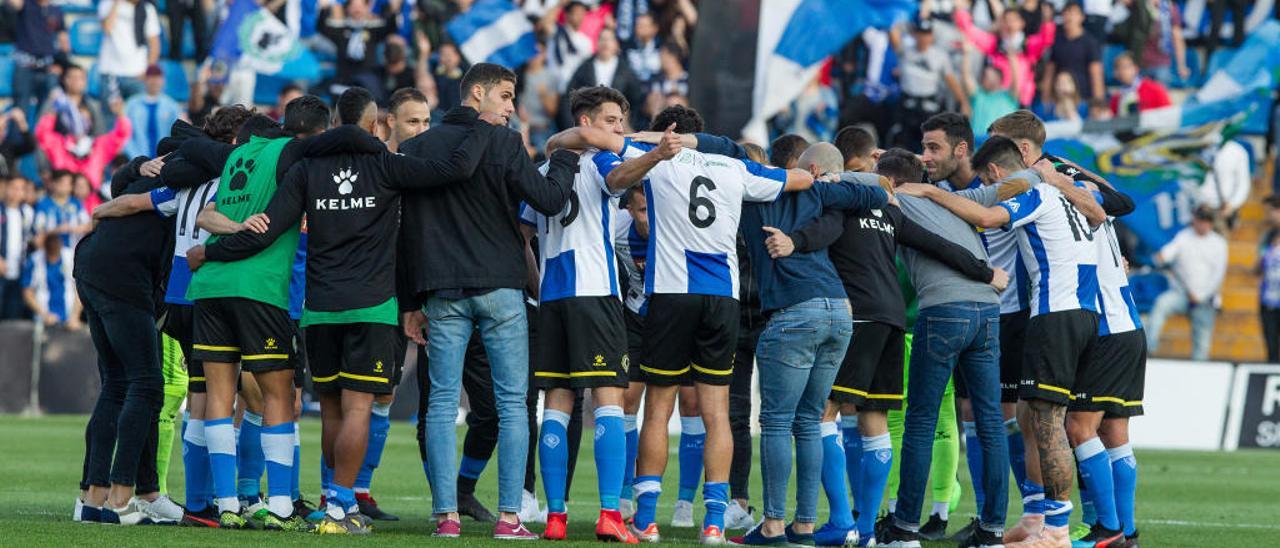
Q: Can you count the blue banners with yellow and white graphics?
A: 1